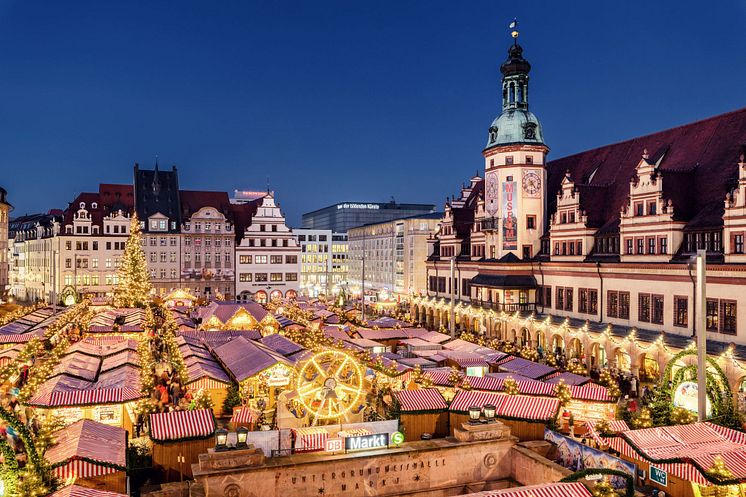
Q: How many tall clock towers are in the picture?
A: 1